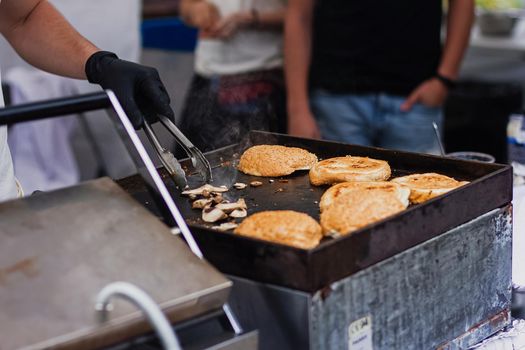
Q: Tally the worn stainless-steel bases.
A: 1